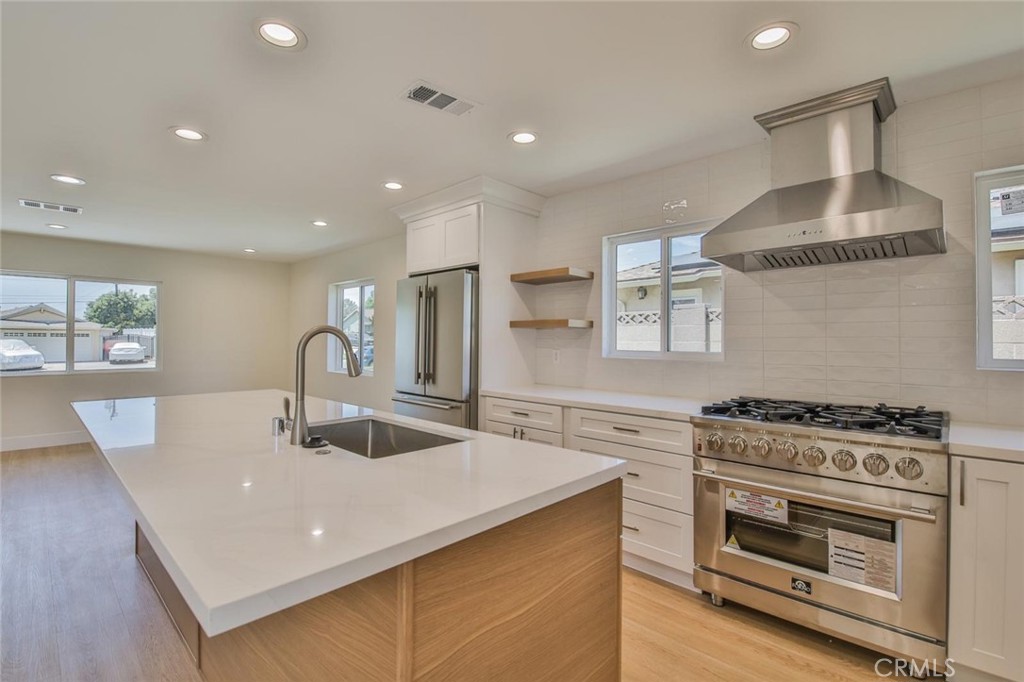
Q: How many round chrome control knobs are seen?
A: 8